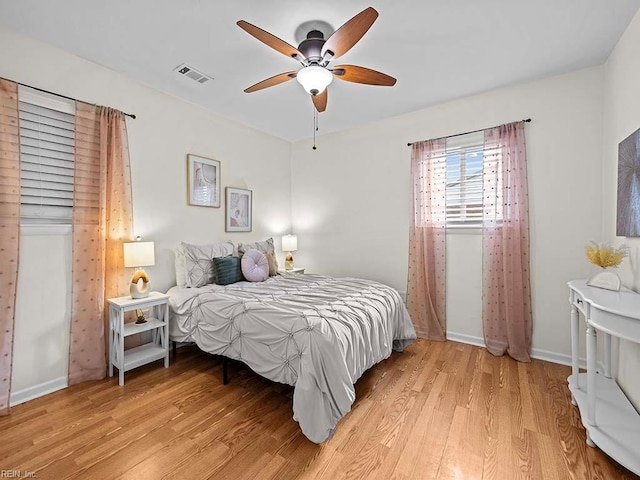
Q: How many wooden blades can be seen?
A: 5